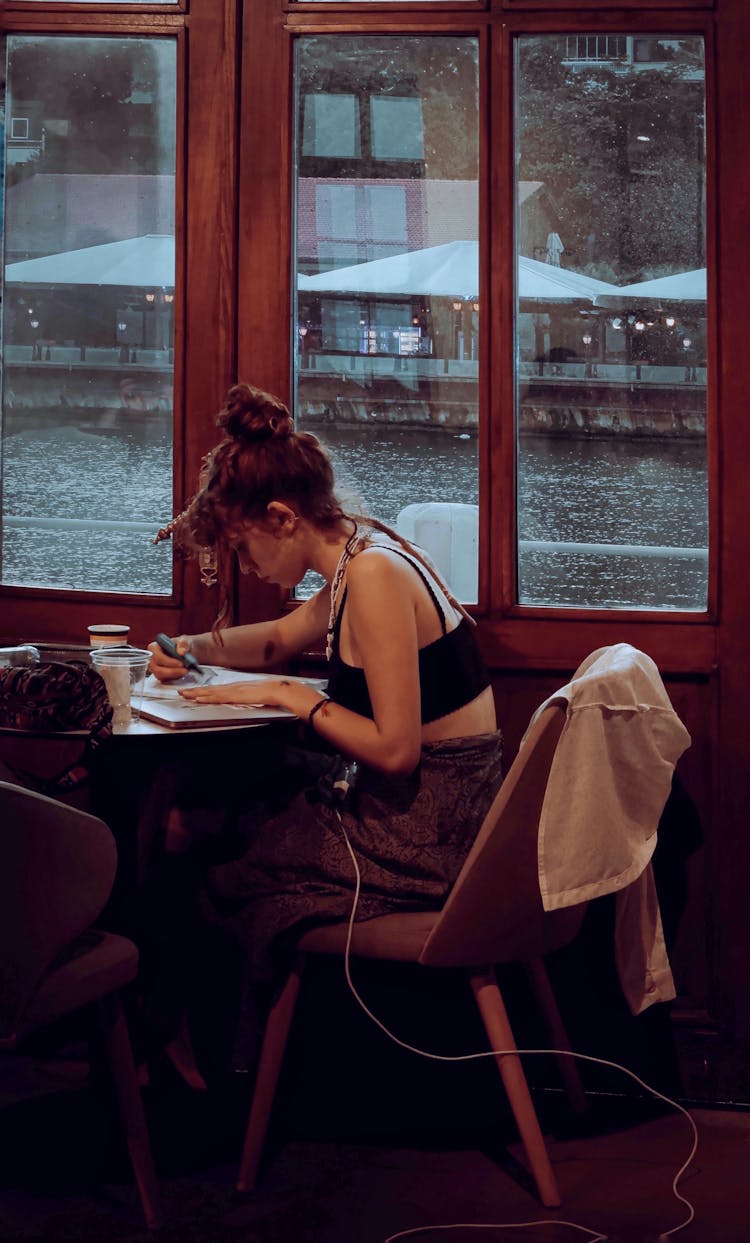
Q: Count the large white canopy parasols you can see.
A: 3